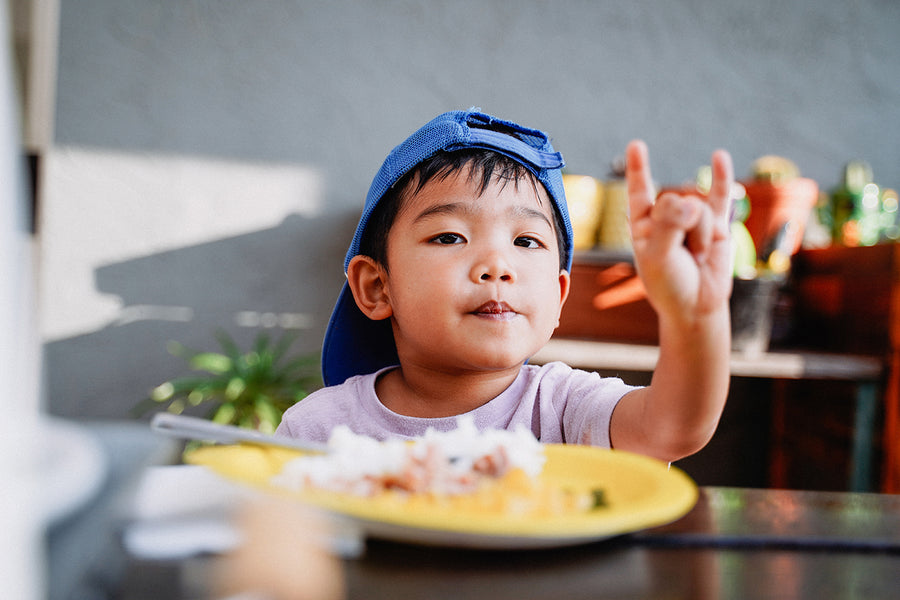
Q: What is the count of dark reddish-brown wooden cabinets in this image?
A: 1